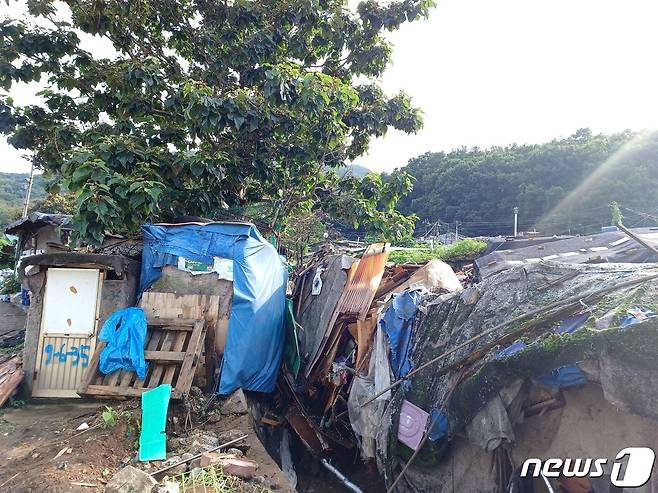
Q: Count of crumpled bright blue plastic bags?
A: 1